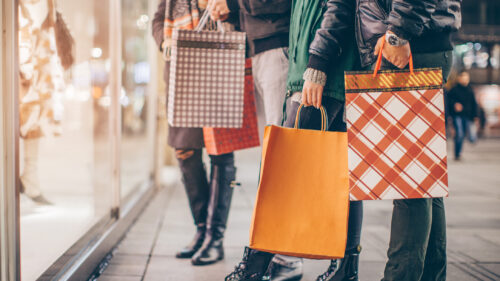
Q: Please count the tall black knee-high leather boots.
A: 2